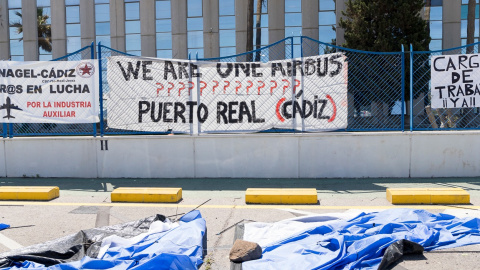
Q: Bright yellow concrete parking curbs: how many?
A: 4